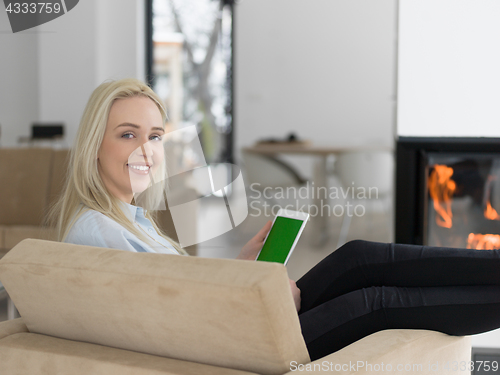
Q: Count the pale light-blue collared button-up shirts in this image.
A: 1